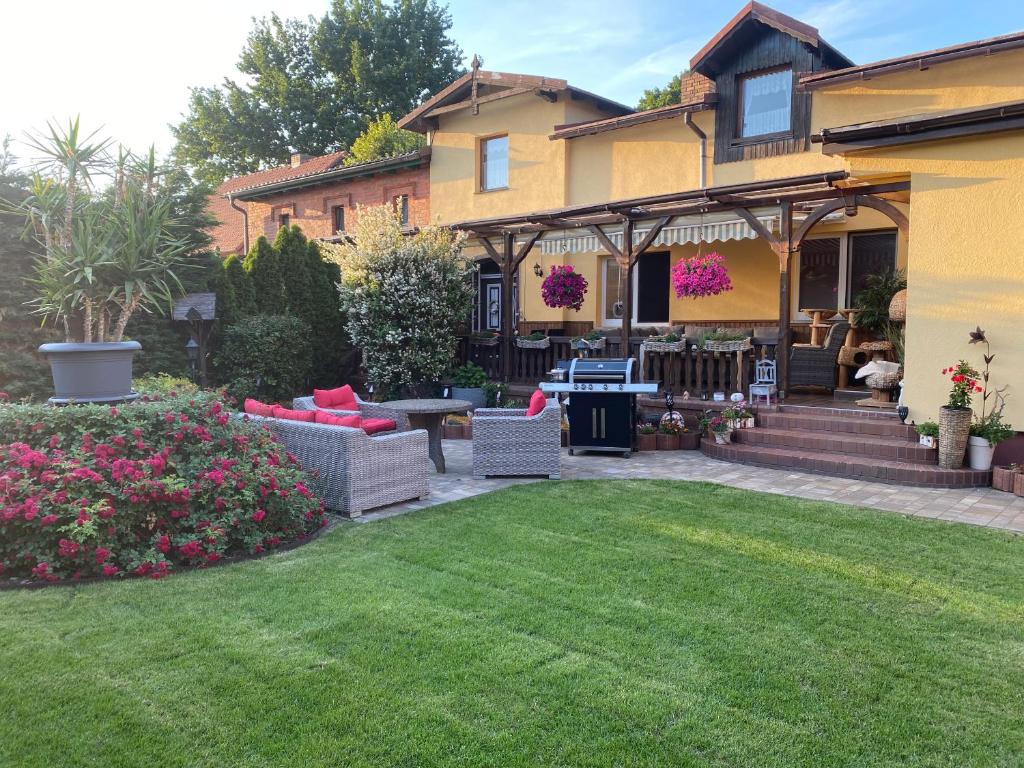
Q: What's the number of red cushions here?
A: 6